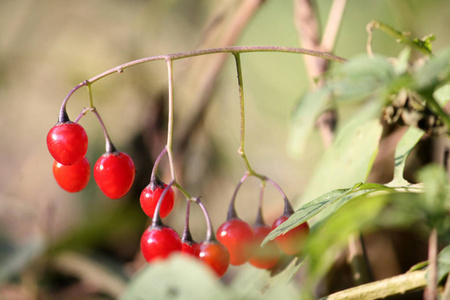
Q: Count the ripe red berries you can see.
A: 10